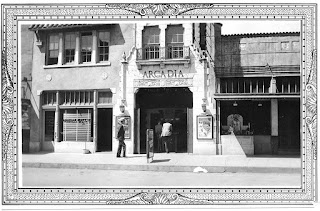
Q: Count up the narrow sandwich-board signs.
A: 1